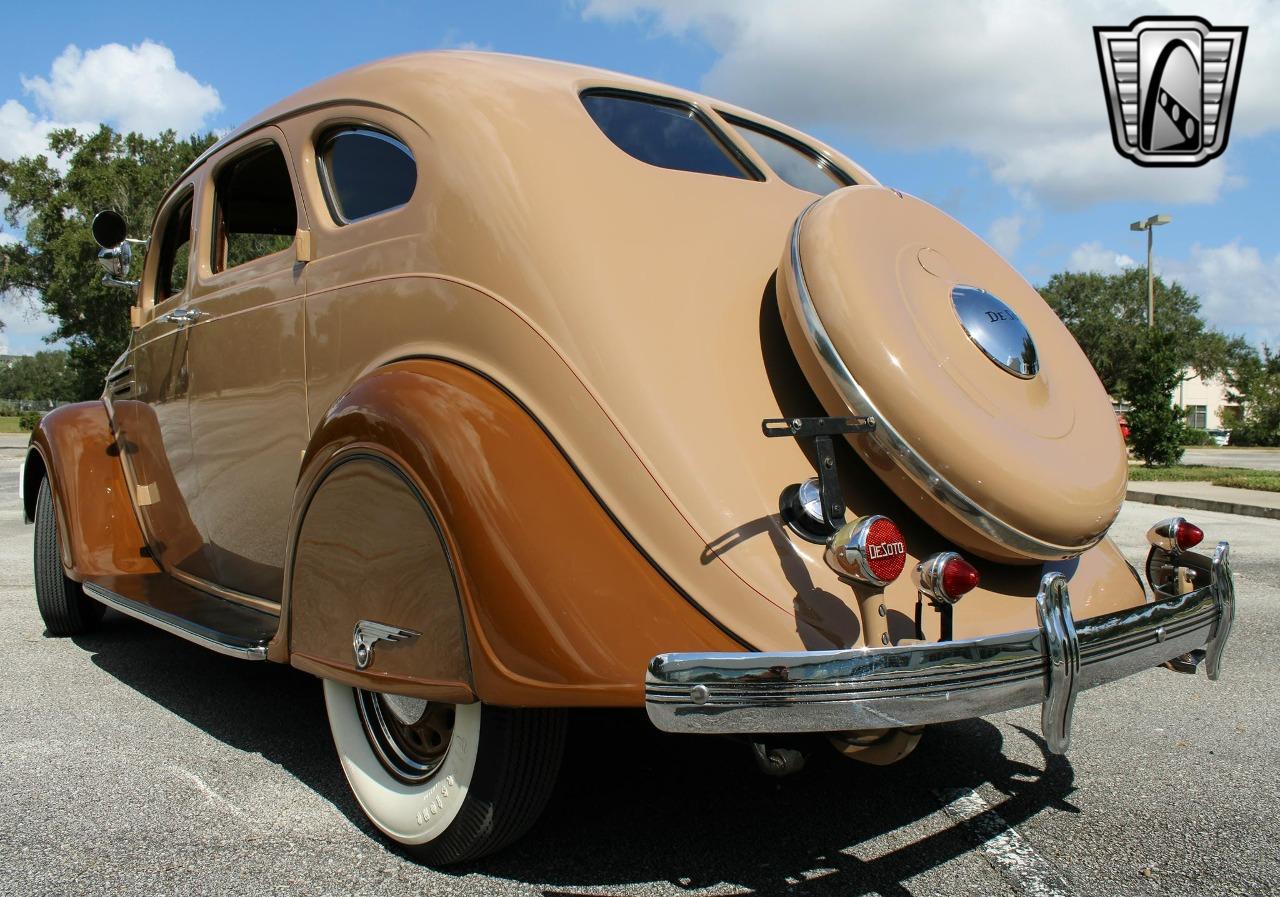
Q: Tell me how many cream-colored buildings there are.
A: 1